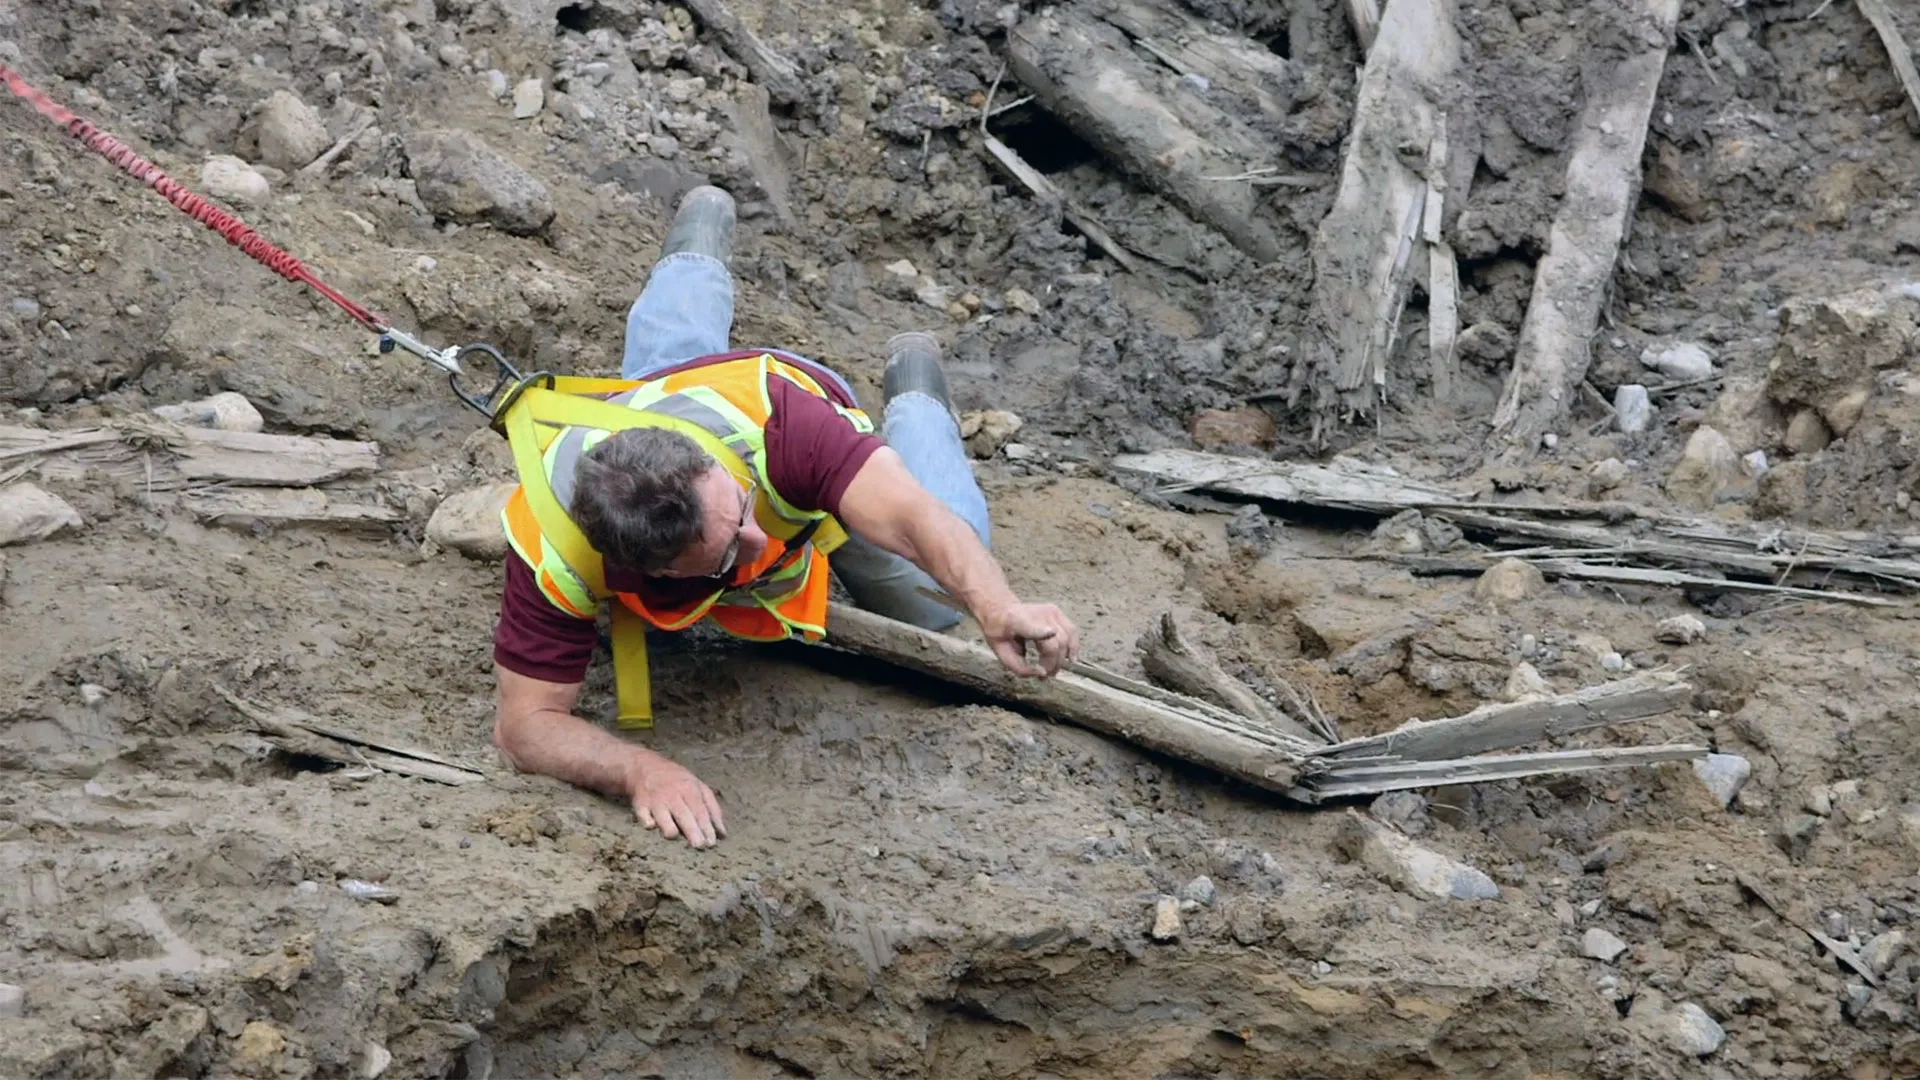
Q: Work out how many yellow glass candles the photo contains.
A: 0